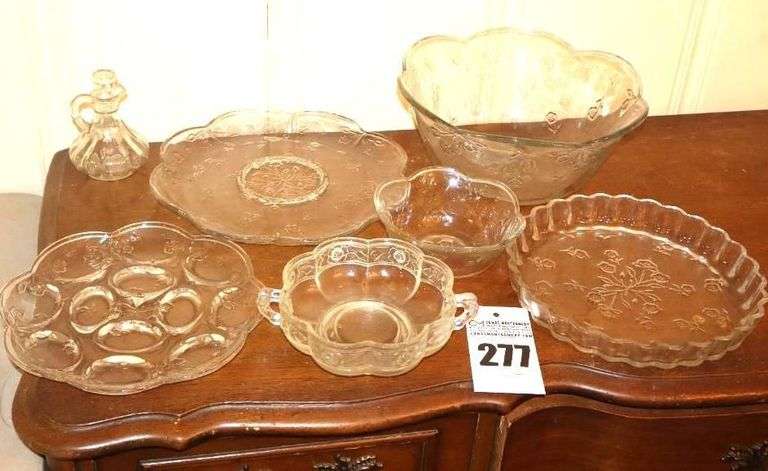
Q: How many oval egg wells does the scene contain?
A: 12